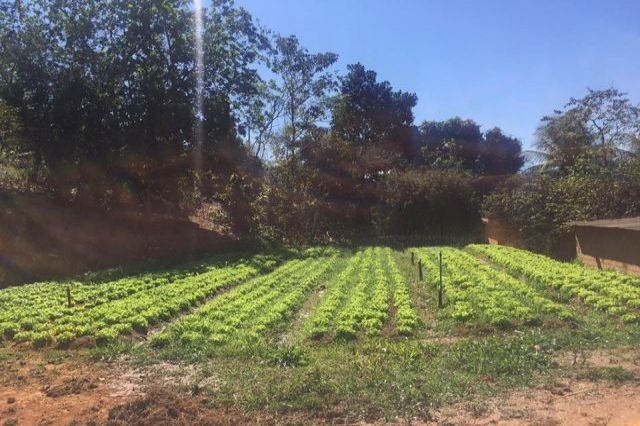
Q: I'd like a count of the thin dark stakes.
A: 4